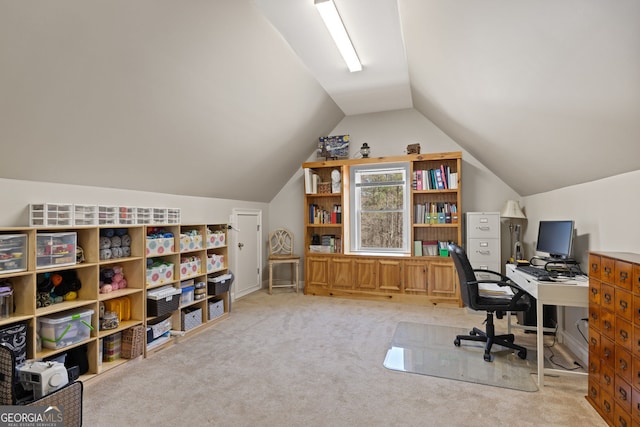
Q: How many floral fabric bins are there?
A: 6